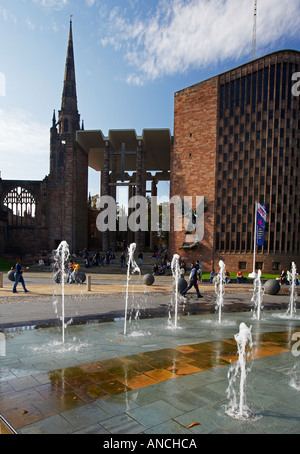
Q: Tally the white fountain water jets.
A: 7